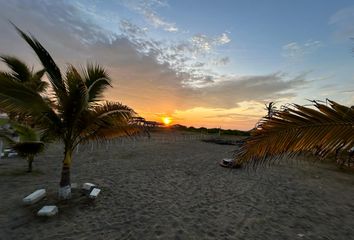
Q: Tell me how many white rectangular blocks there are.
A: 4